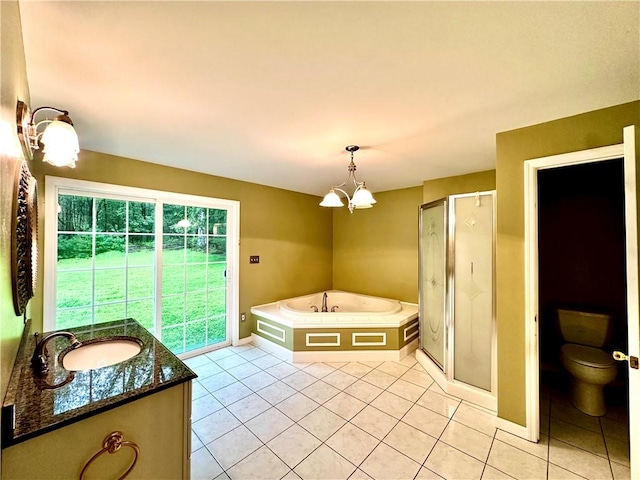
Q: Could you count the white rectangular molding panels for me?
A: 4